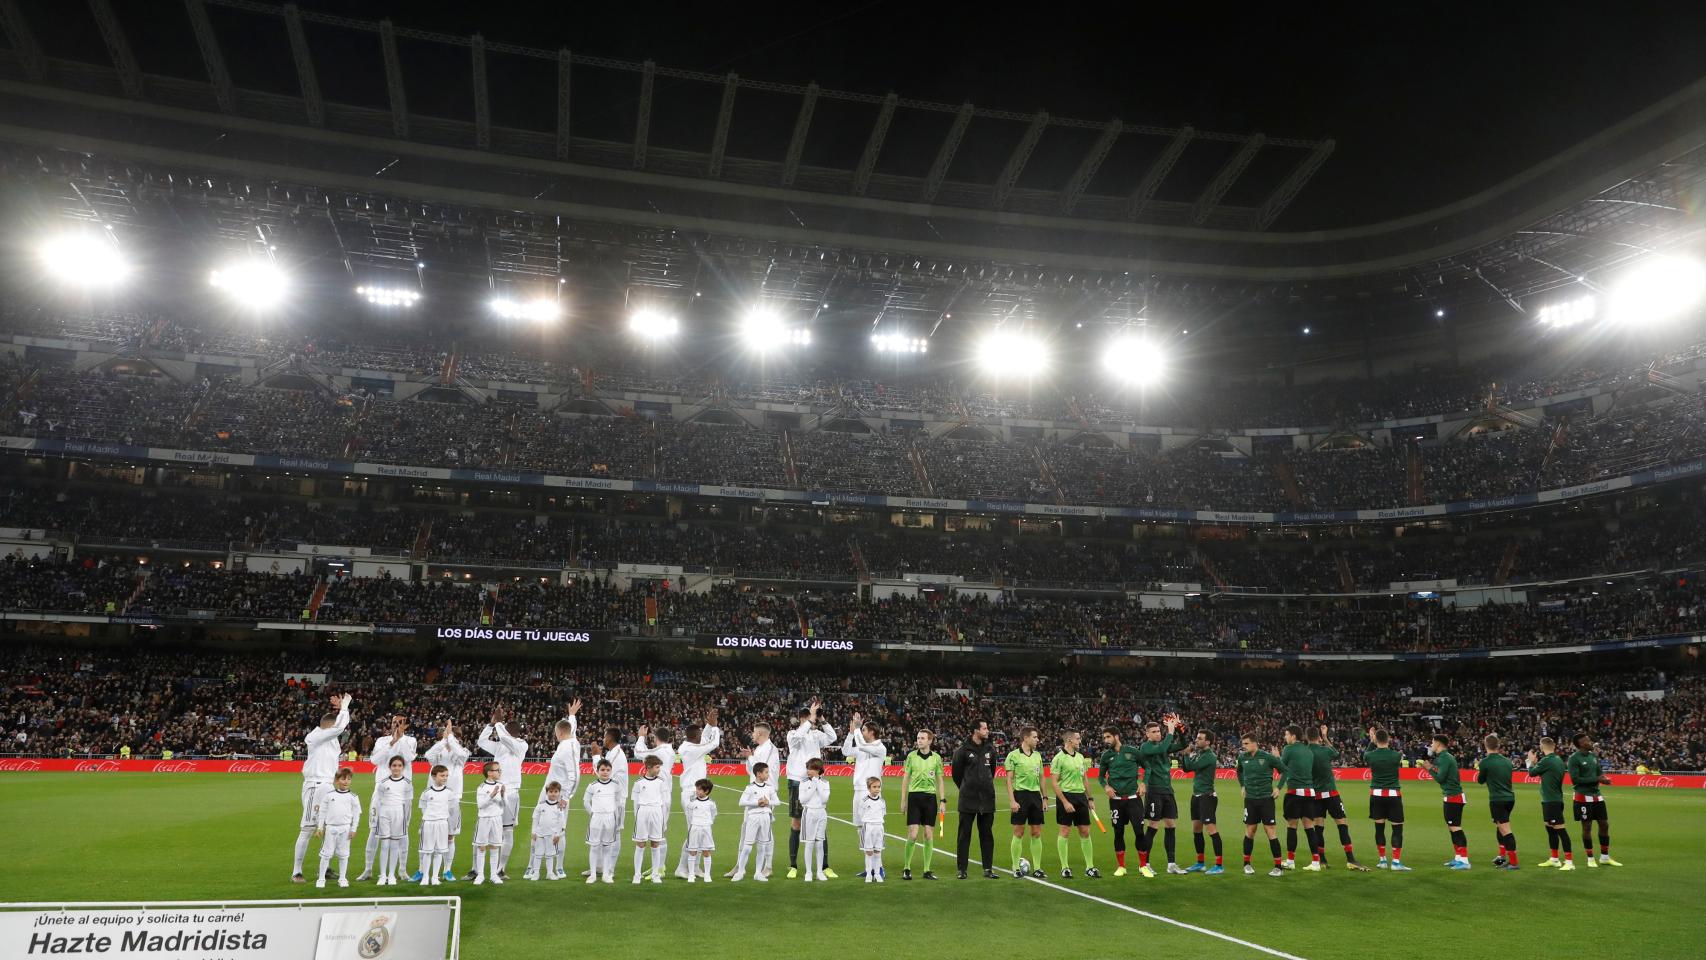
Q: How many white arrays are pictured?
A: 11